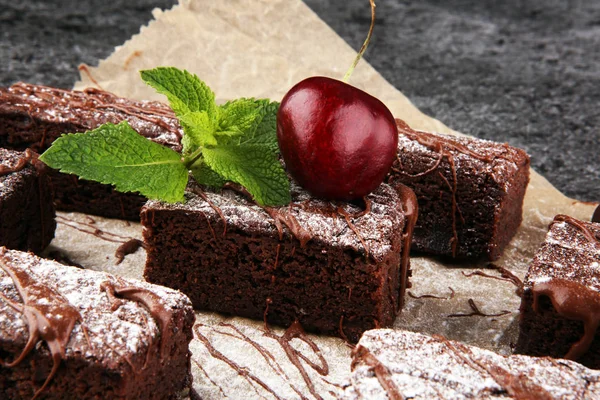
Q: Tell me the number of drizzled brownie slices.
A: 7